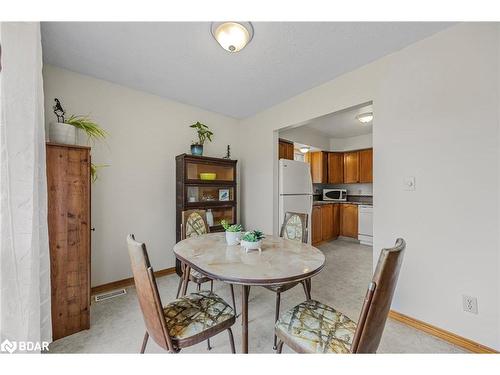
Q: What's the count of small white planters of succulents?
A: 2